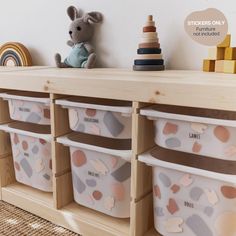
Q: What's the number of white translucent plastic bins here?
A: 6